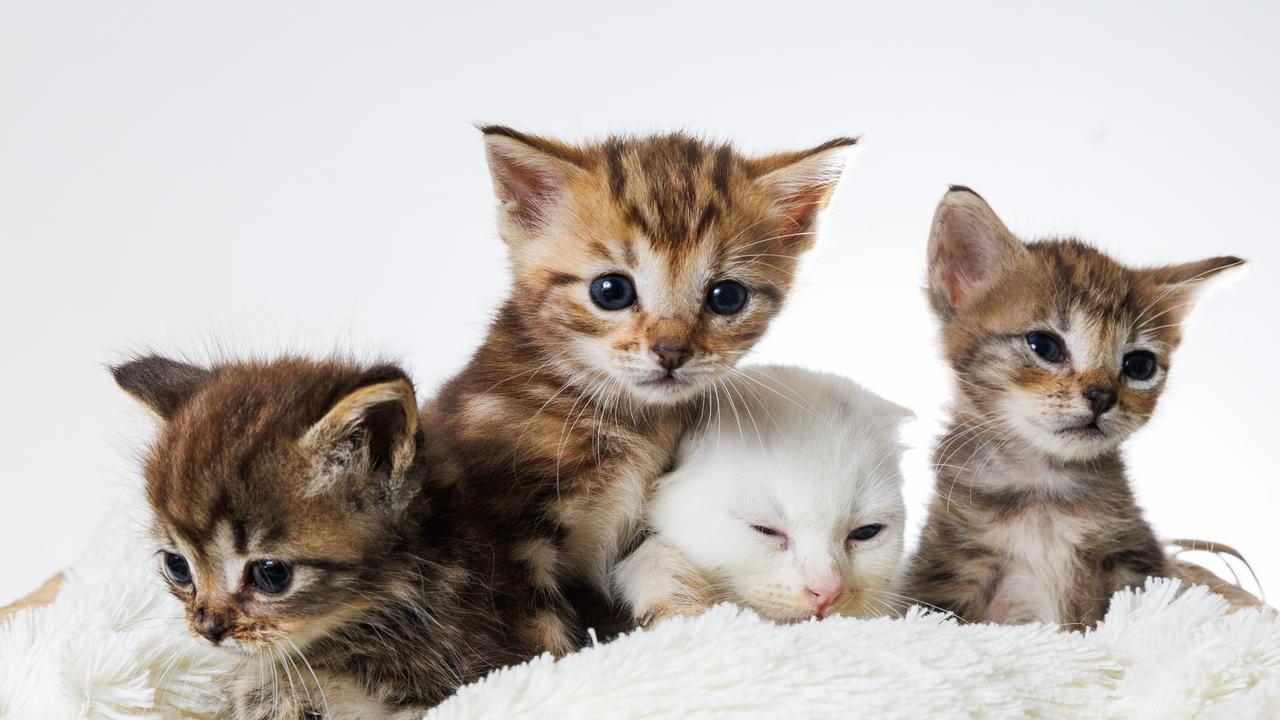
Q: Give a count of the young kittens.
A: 4